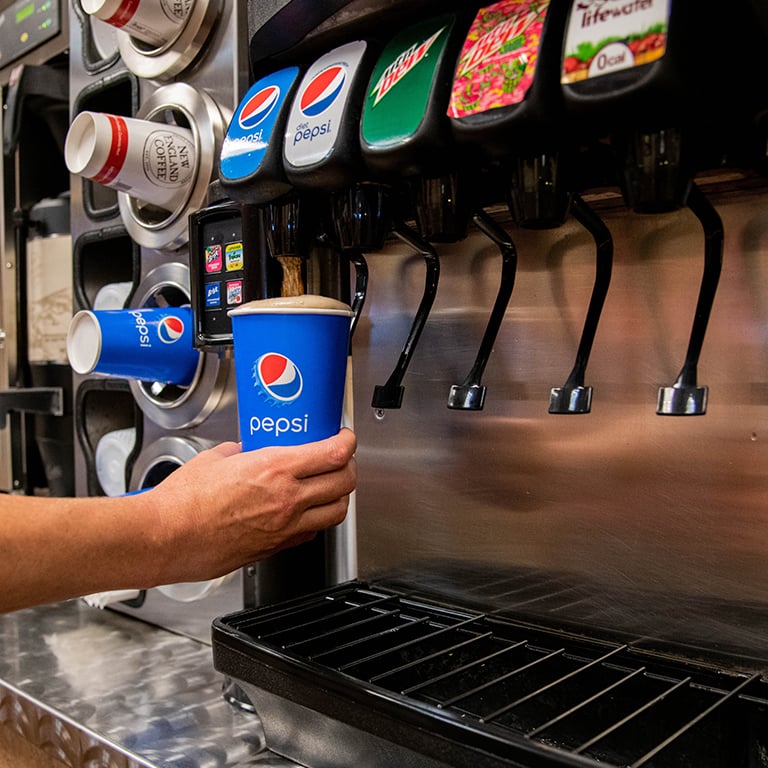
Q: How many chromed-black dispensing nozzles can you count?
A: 5